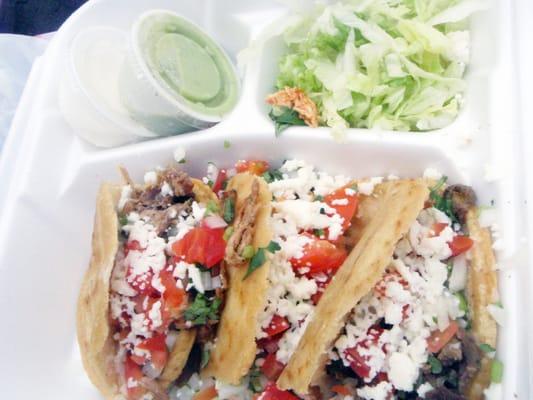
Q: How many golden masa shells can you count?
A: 3